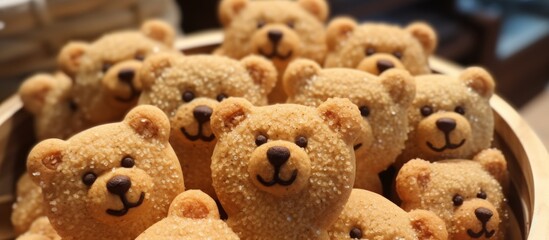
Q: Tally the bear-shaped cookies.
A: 12